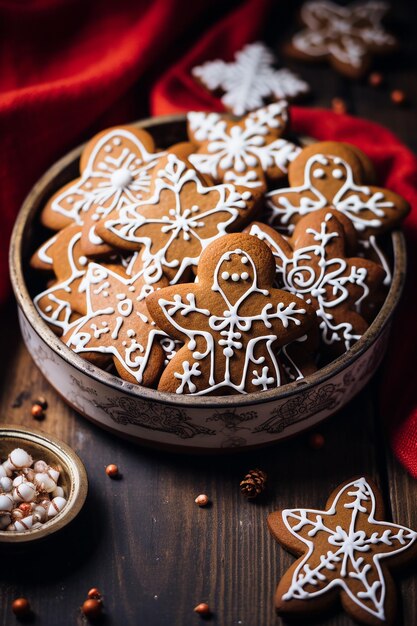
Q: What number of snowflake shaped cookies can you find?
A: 1